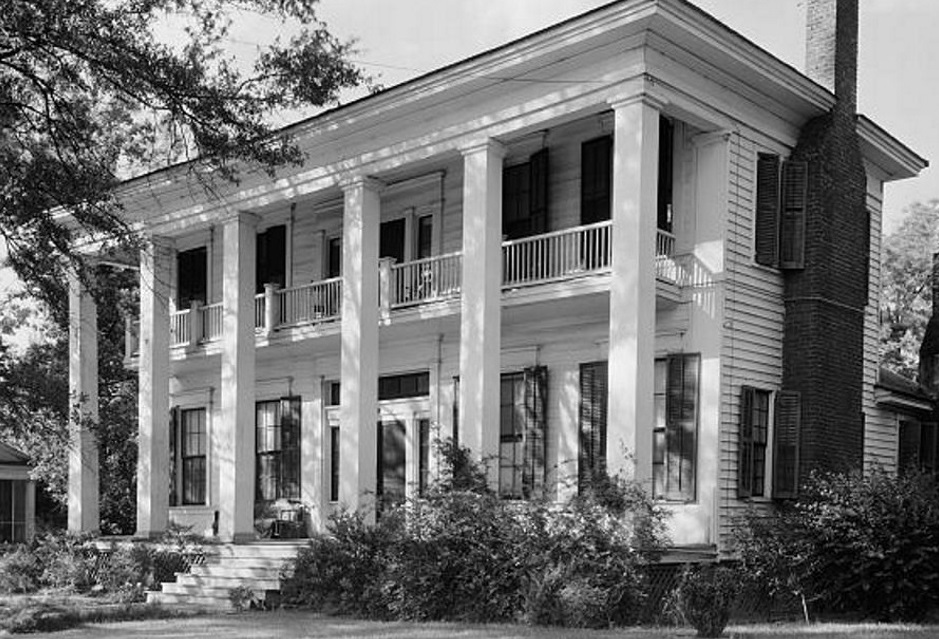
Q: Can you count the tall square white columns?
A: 6